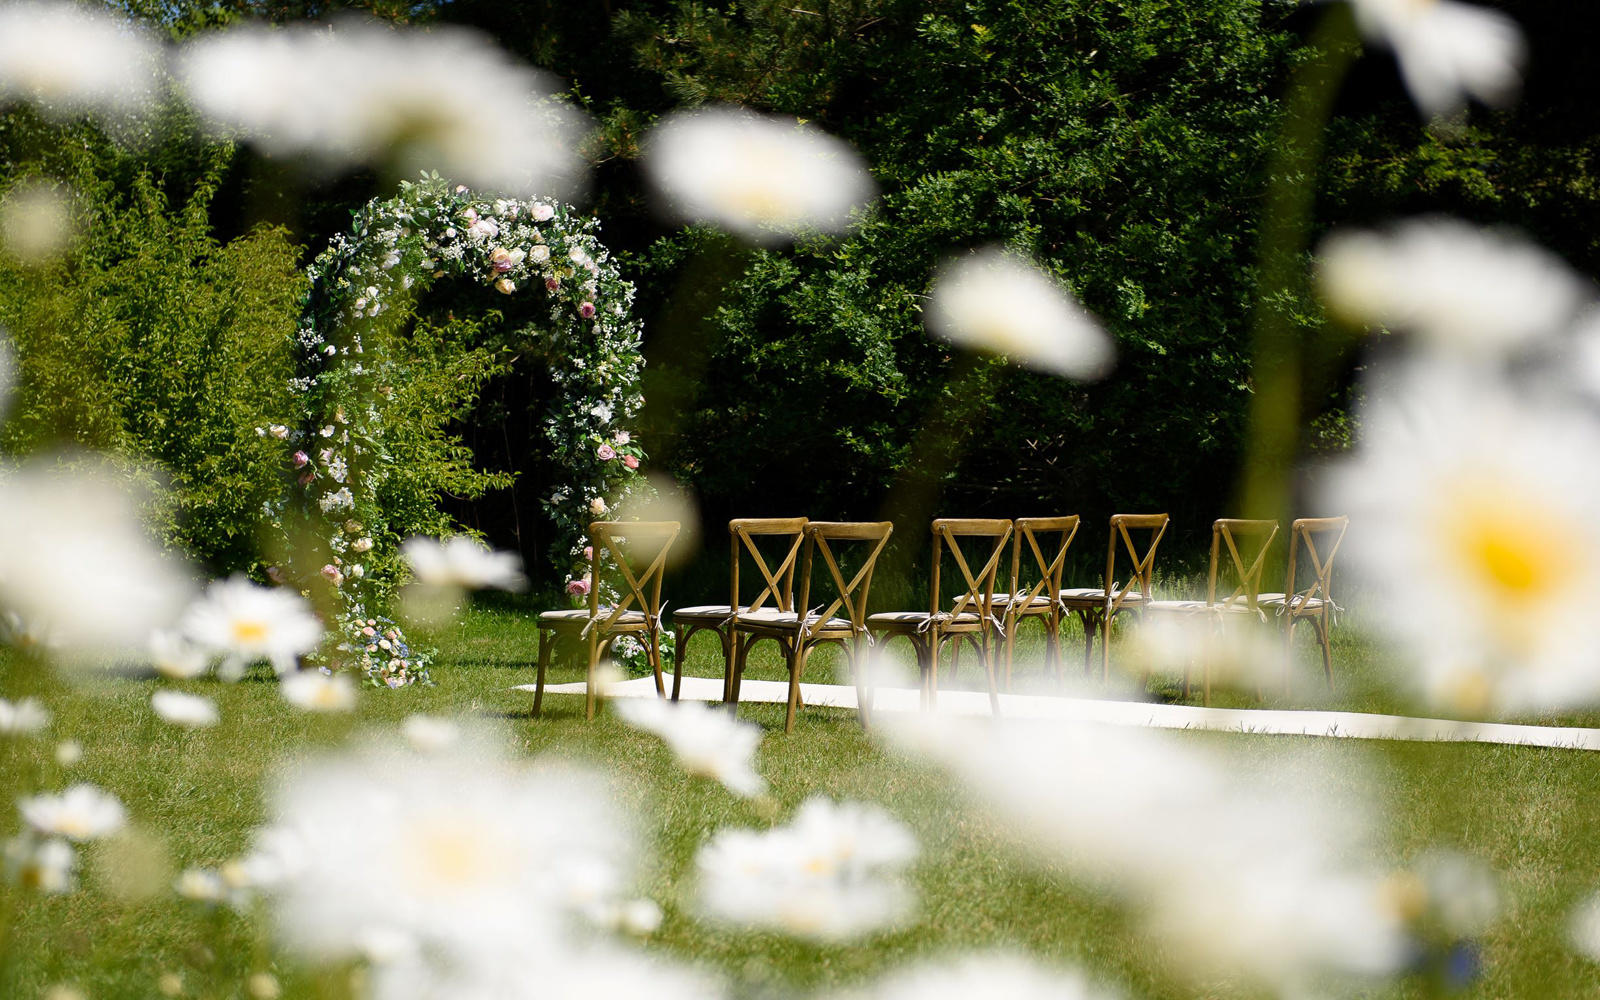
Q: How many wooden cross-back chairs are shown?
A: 8